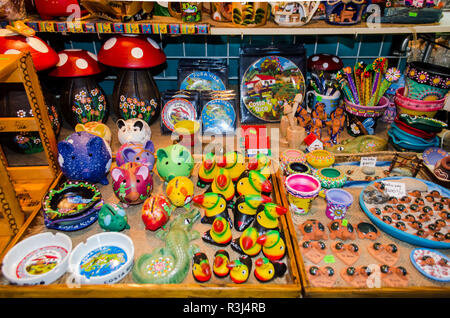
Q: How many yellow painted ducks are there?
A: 15